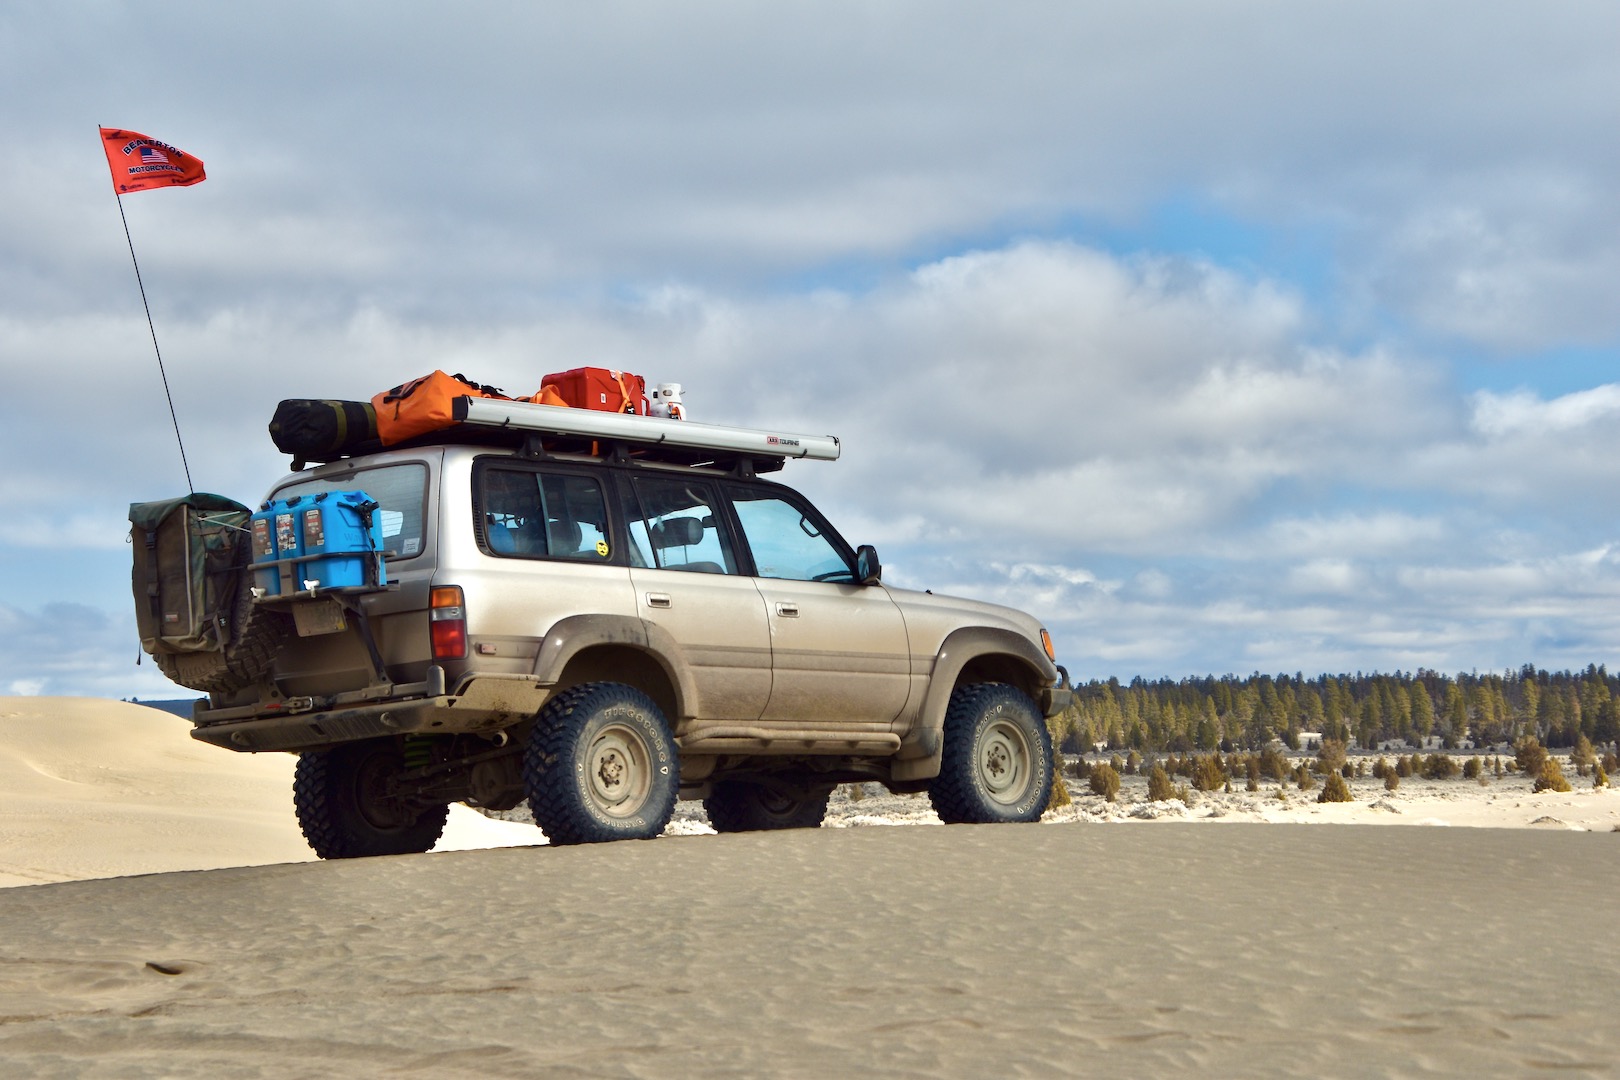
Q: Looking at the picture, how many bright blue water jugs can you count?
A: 3